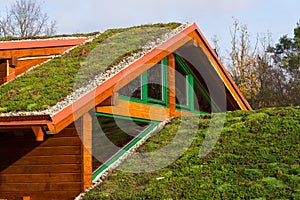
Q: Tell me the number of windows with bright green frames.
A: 5